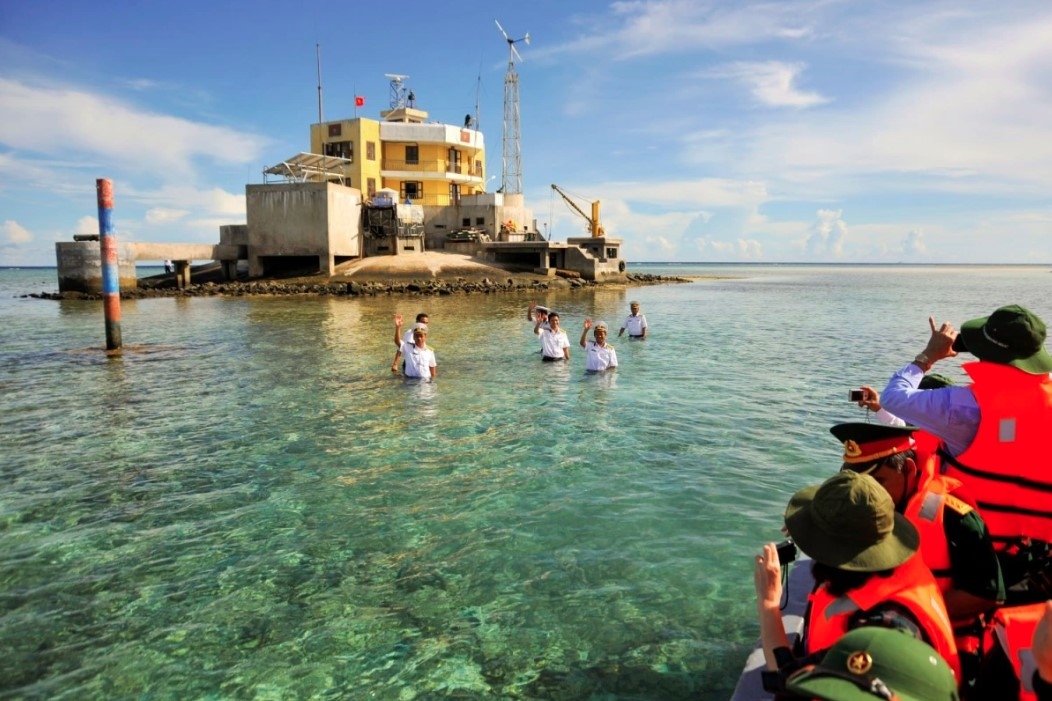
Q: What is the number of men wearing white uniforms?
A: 6